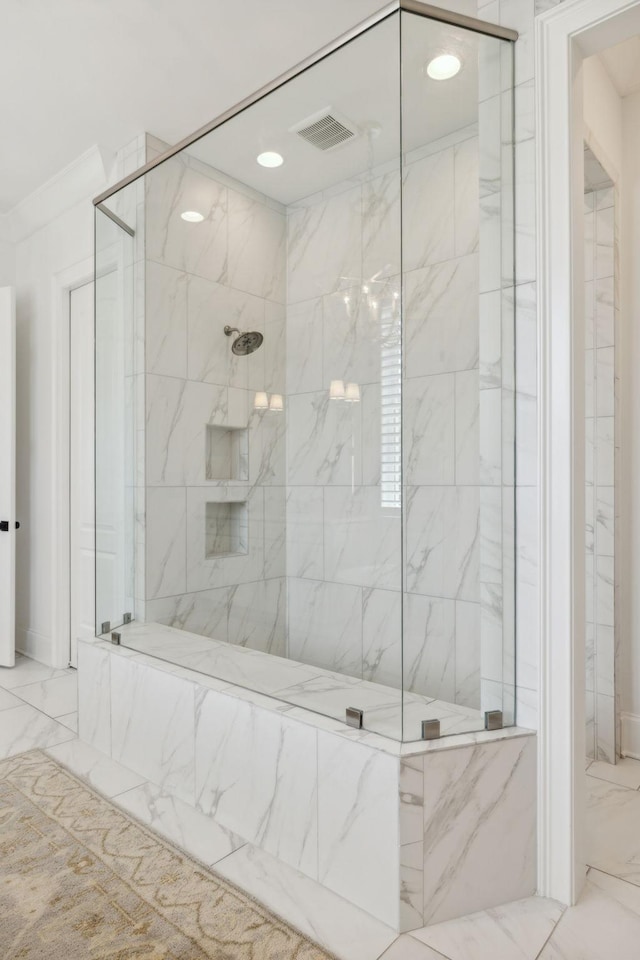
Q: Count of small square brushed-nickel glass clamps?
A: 6